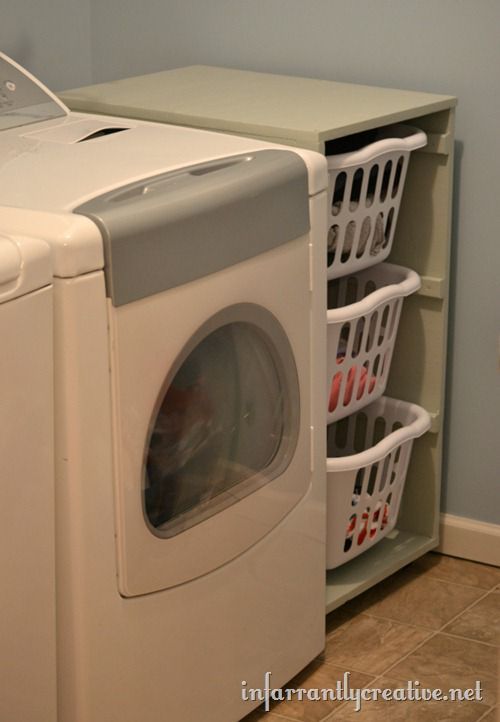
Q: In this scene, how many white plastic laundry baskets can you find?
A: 3